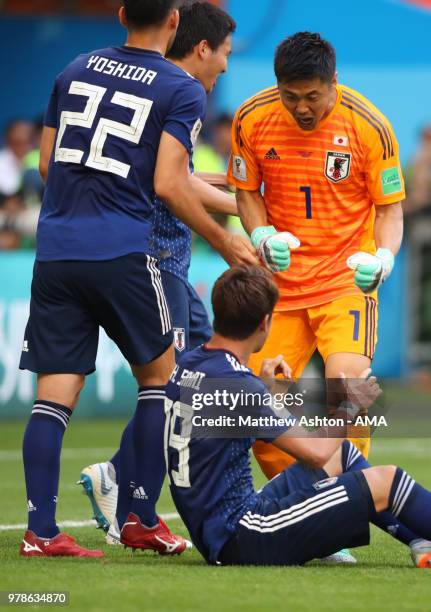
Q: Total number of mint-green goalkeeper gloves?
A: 2